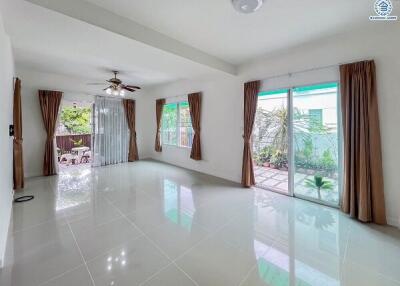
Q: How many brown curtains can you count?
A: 7